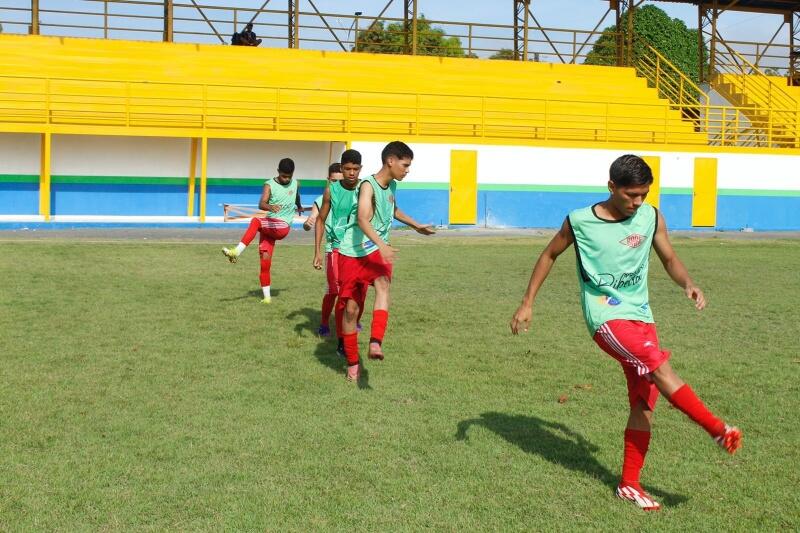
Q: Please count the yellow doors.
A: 3